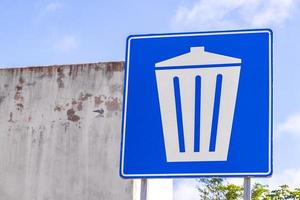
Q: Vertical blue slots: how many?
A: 3